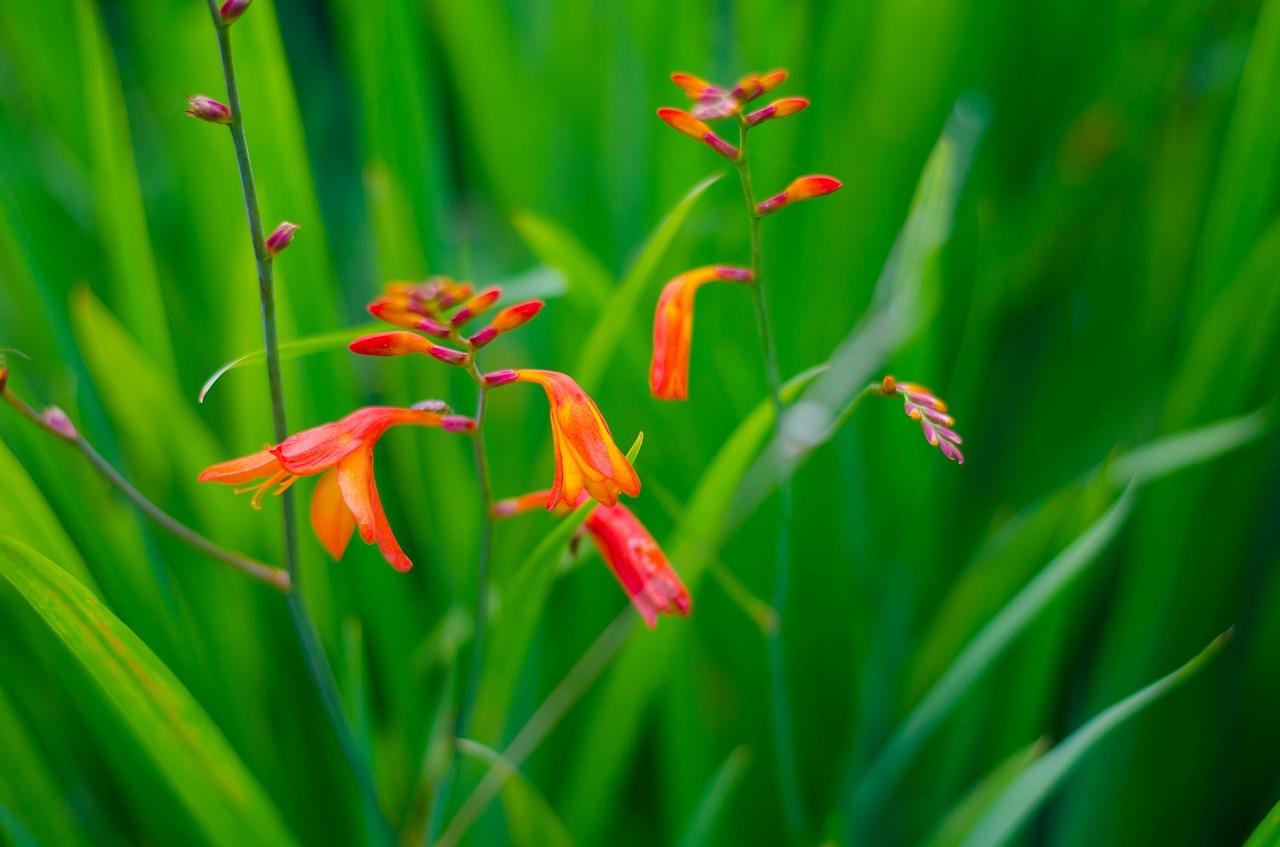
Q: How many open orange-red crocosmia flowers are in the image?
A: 4